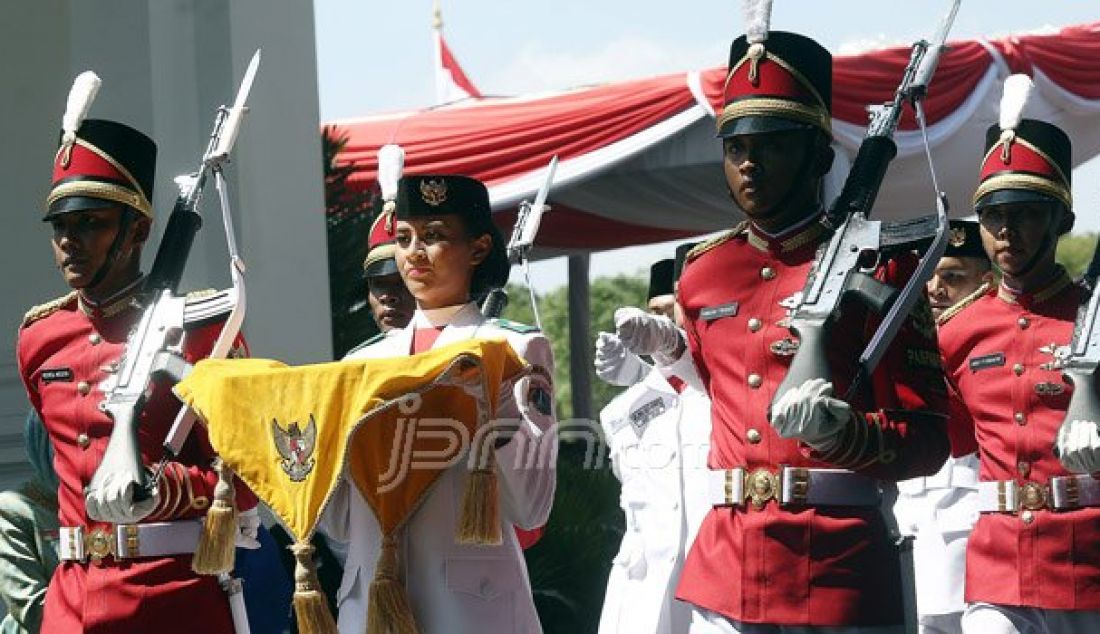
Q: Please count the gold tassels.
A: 4